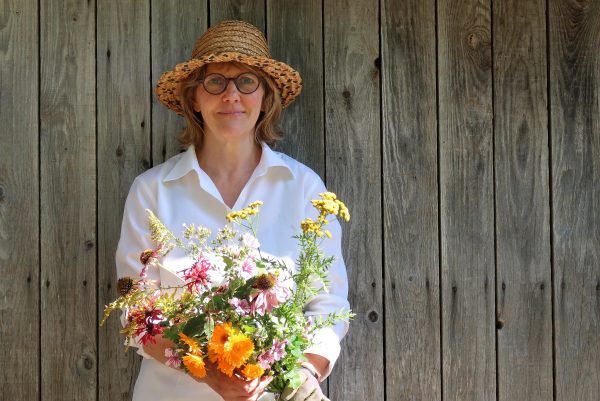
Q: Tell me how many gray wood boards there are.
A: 11